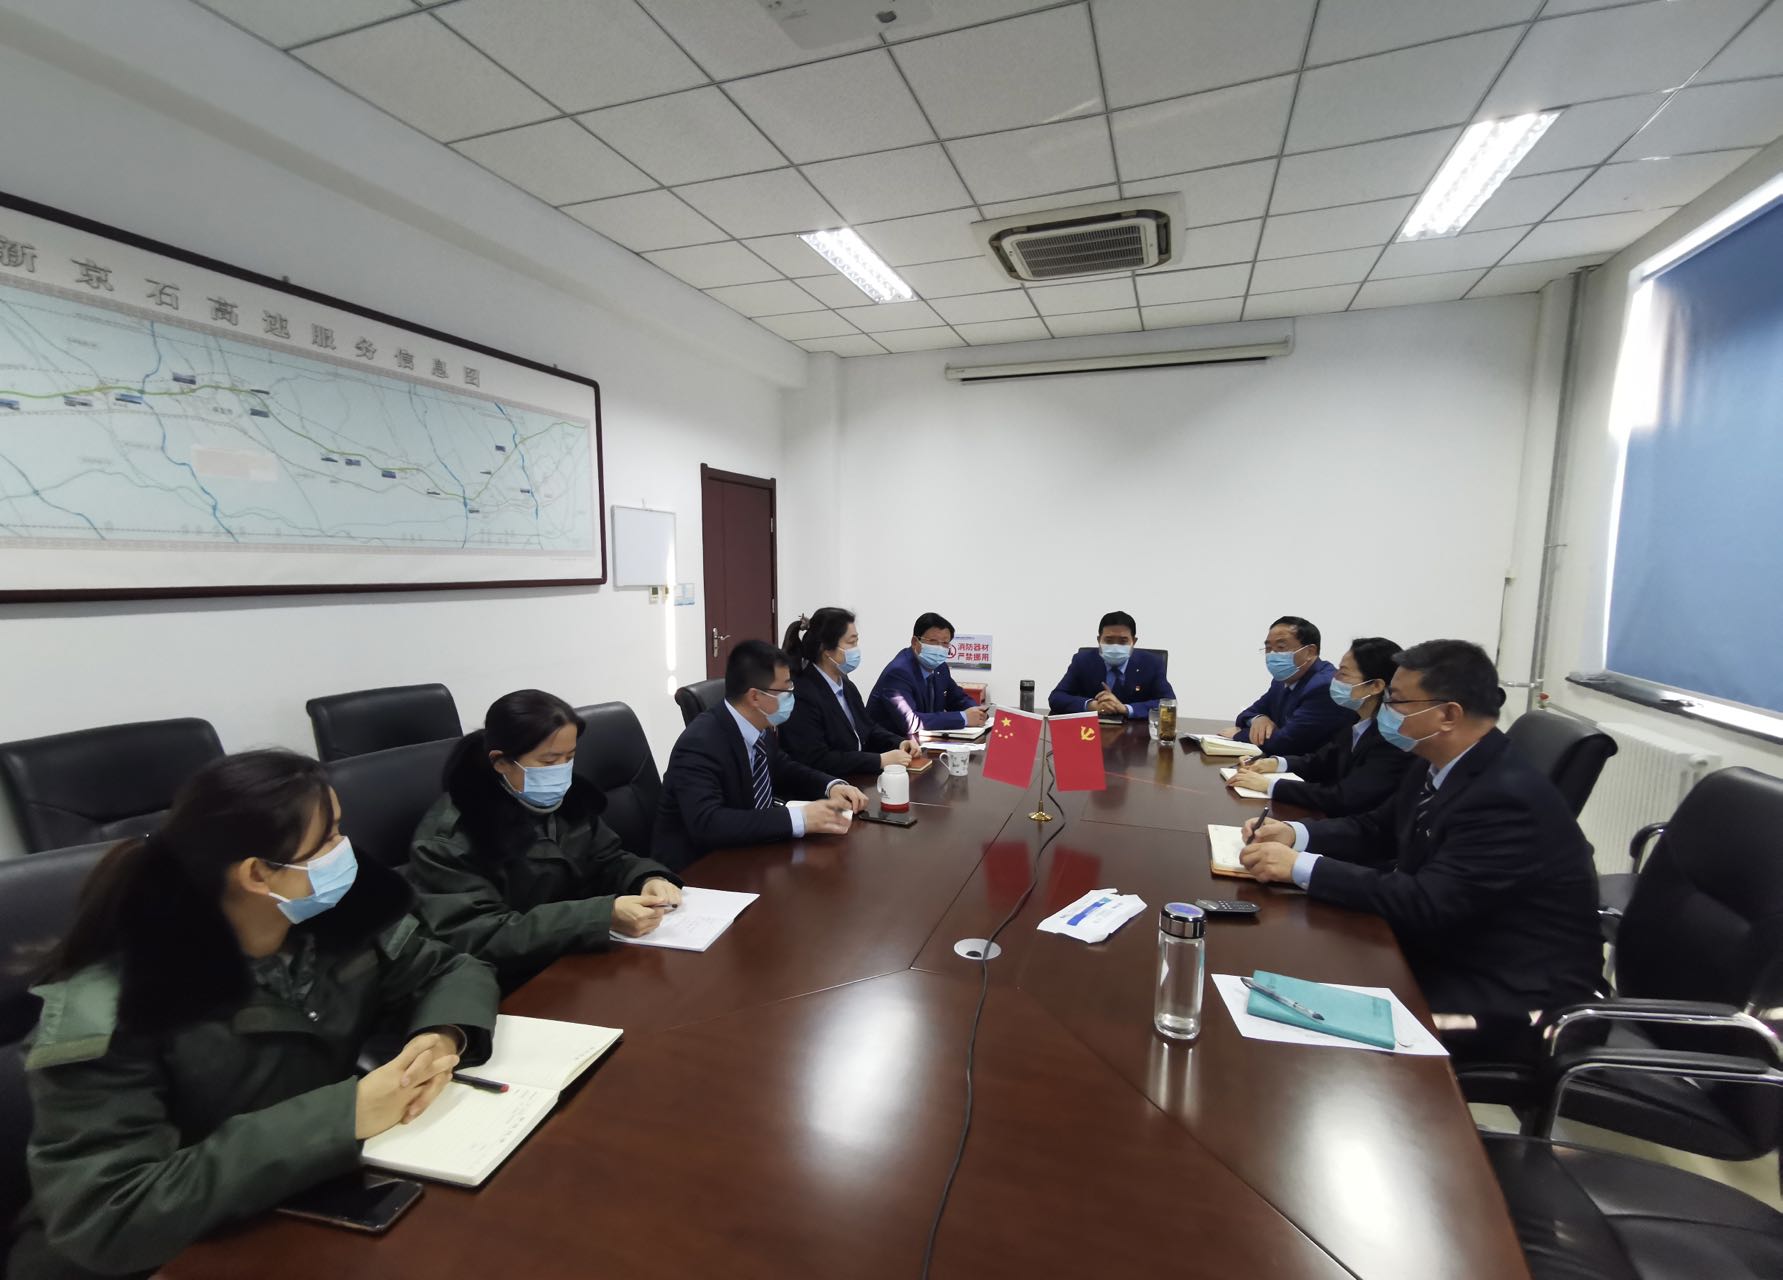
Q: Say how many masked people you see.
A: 9